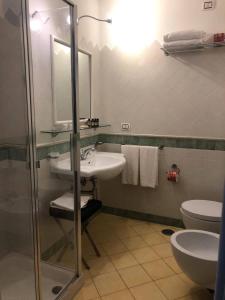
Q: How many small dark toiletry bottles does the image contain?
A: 4